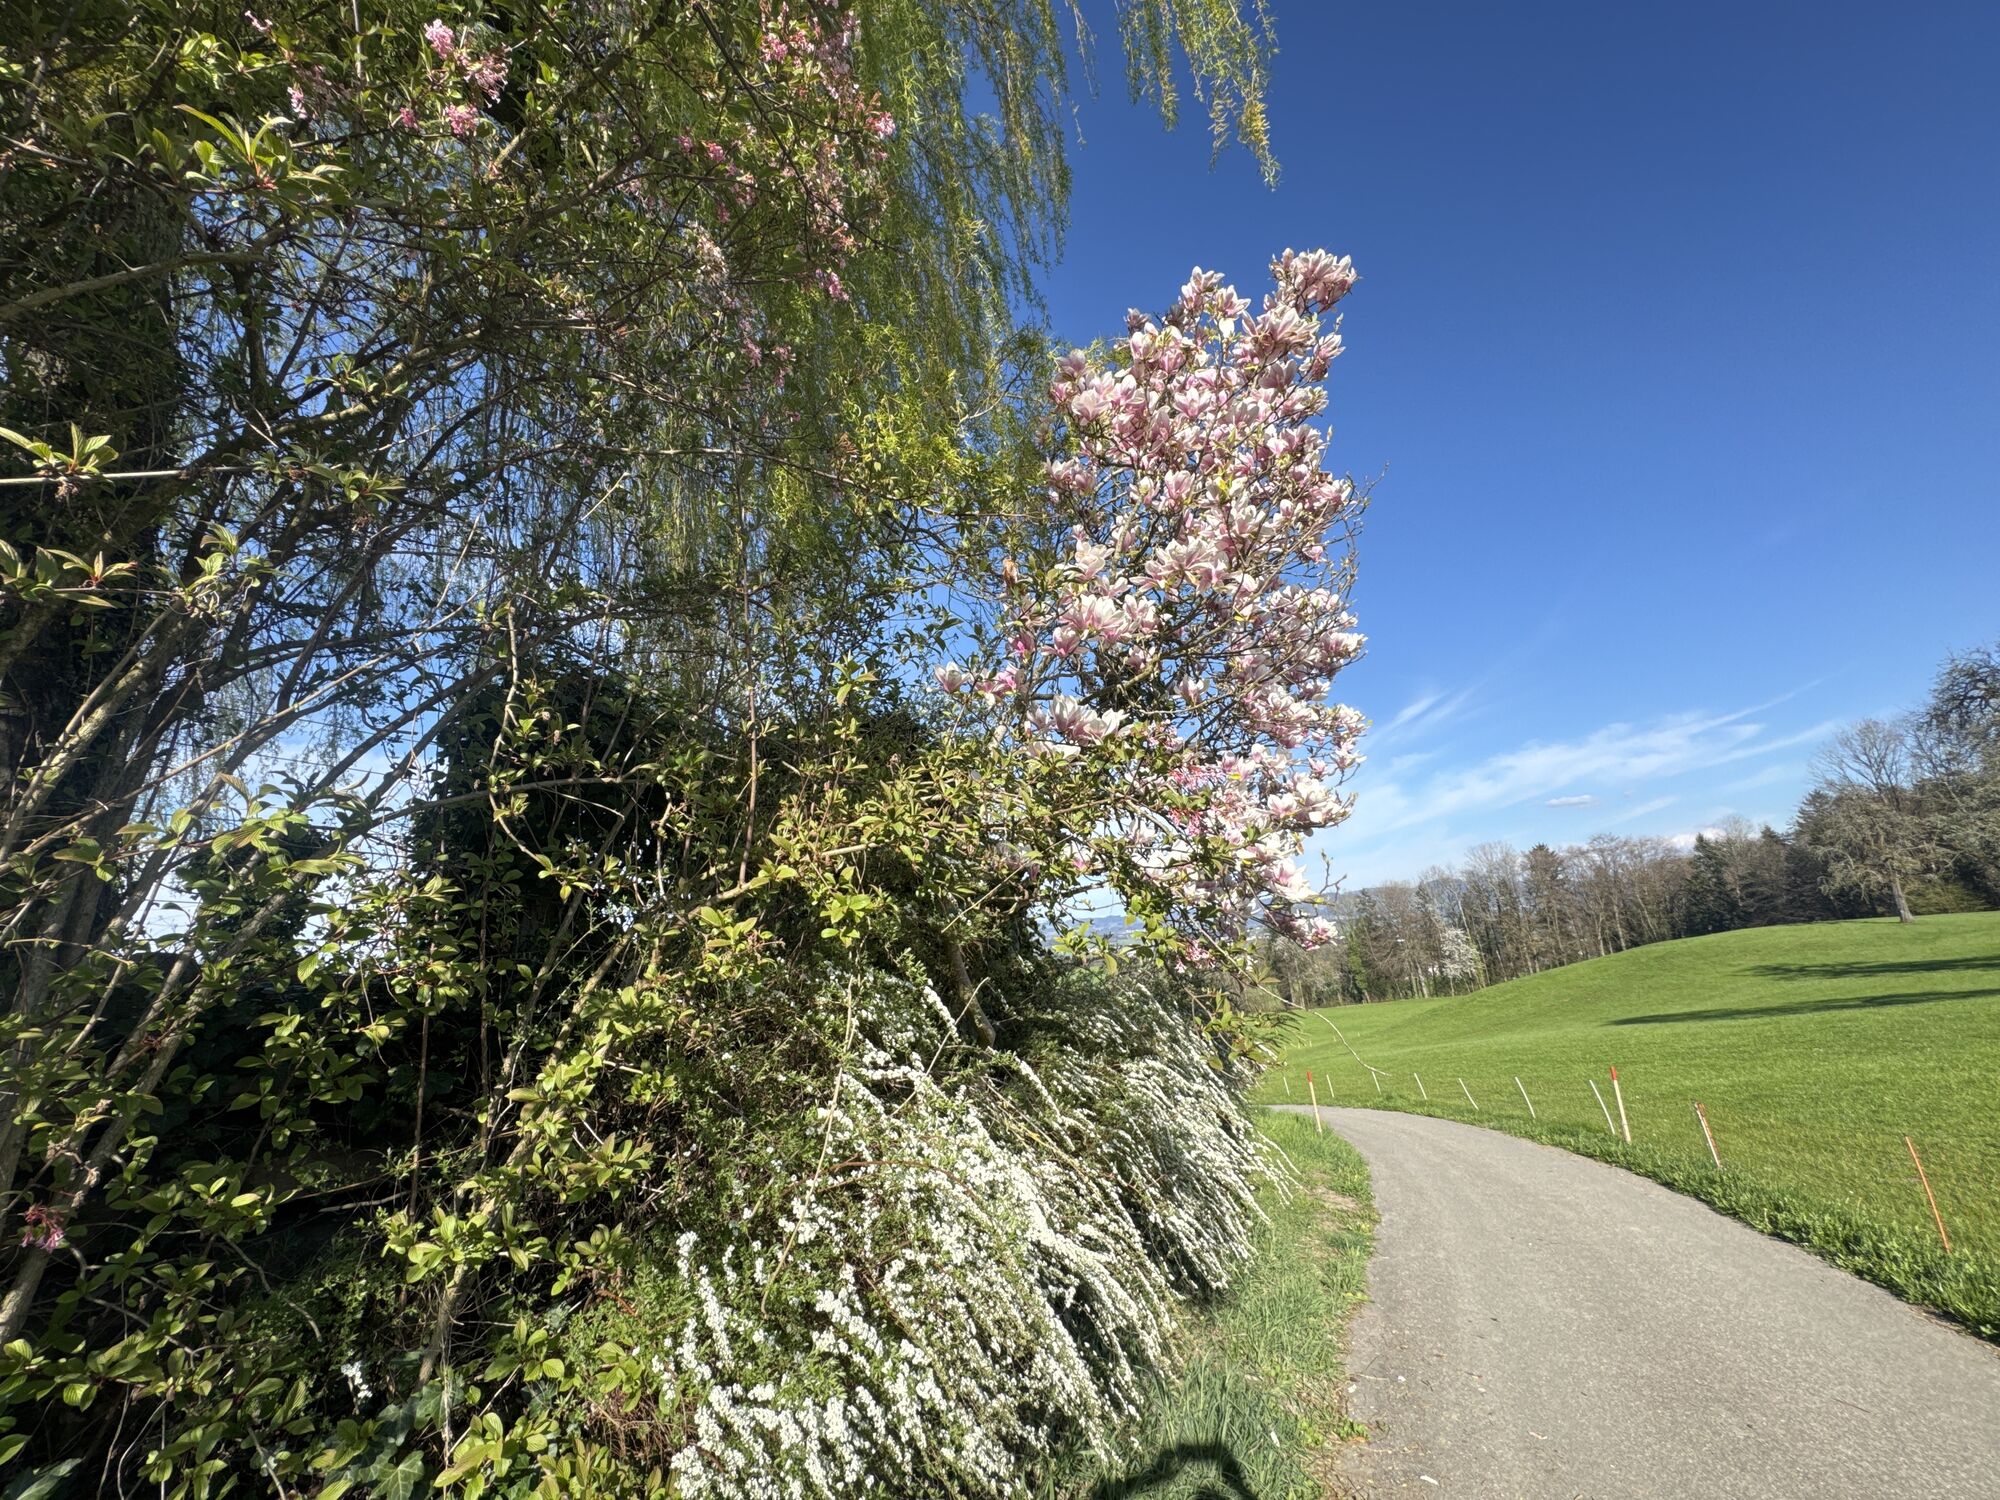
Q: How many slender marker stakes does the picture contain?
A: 11